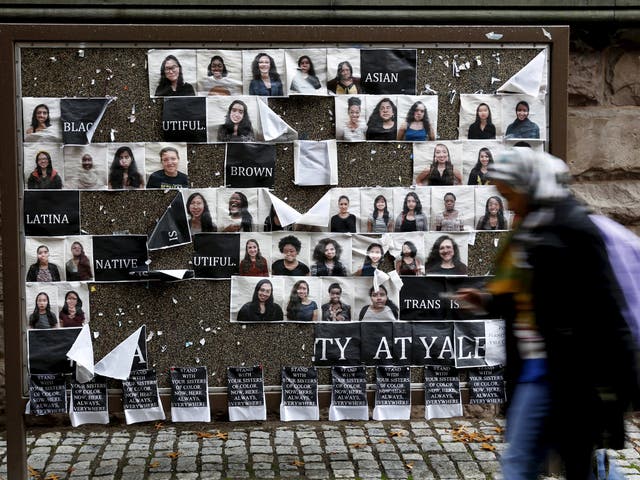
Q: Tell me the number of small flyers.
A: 10